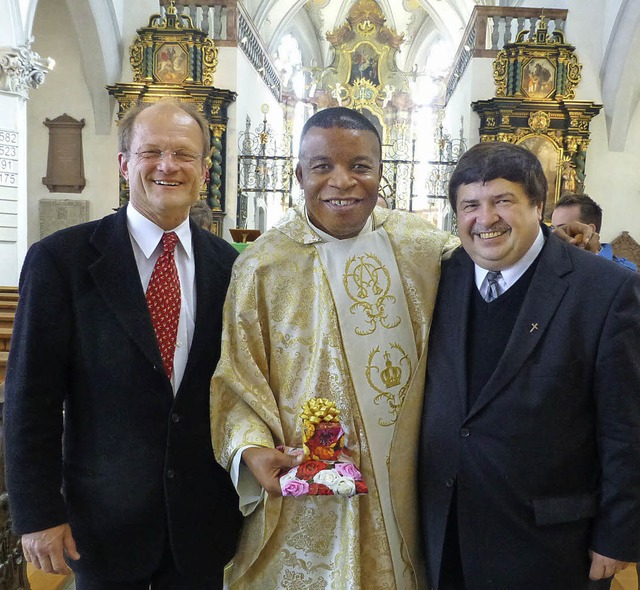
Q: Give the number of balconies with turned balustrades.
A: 2